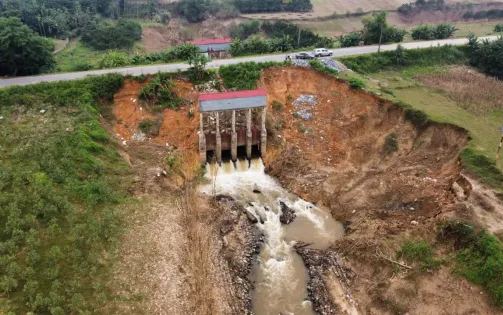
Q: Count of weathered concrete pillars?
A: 5